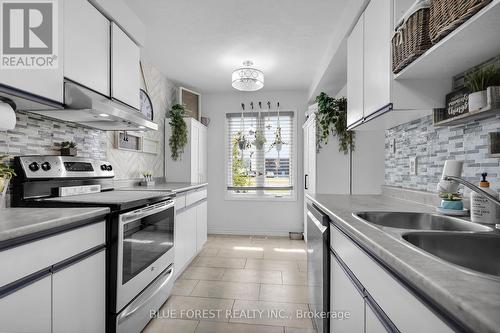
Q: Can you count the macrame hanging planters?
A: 3